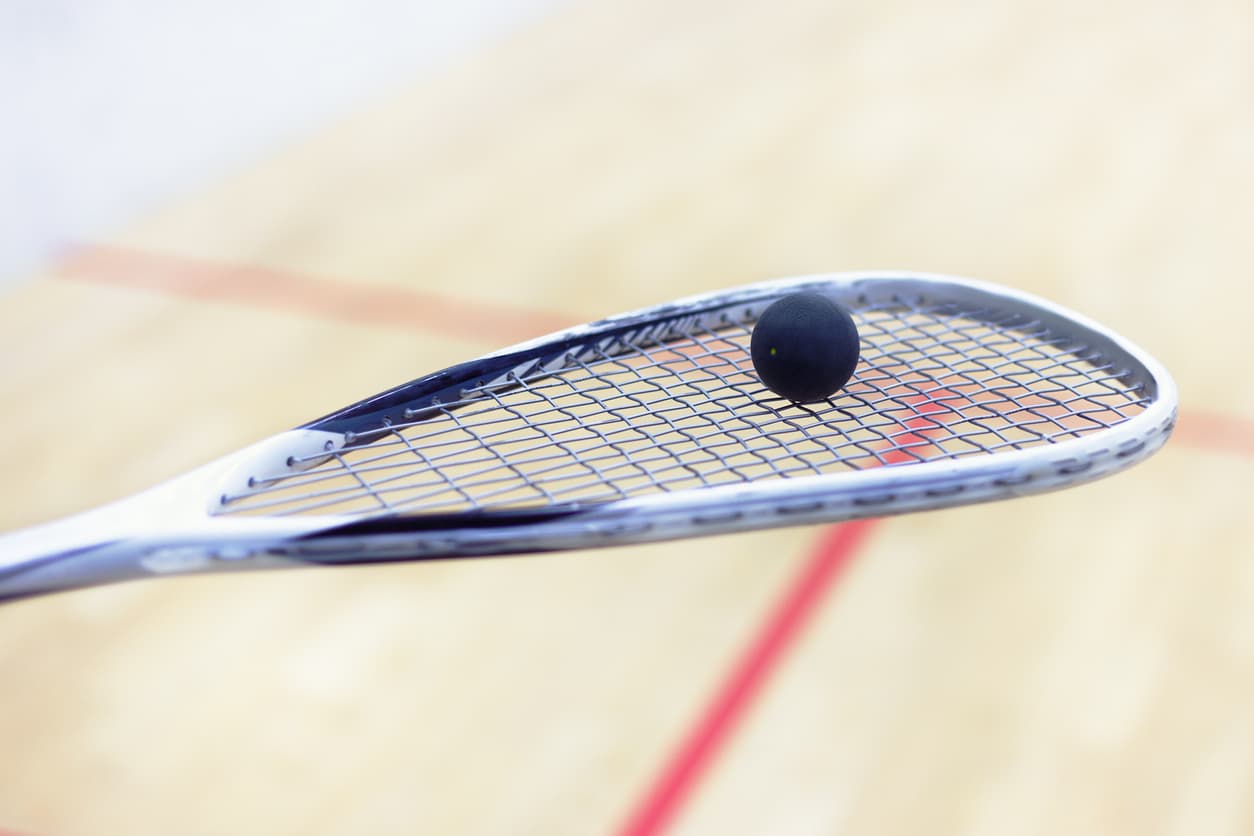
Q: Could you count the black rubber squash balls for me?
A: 1